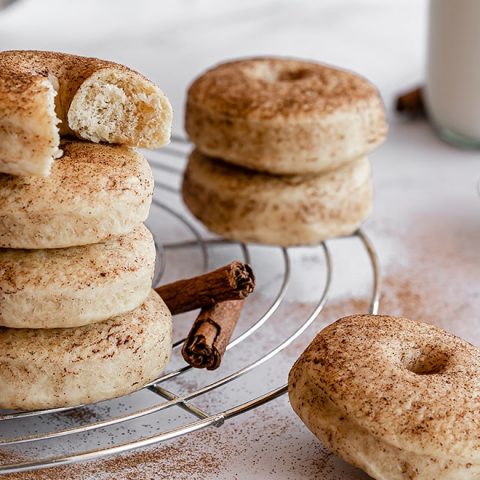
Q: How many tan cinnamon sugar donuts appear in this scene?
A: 7